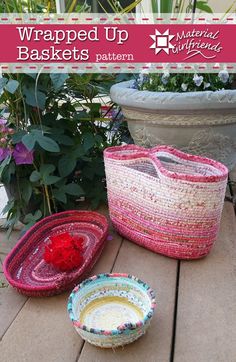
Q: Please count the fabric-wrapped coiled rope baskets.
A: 3